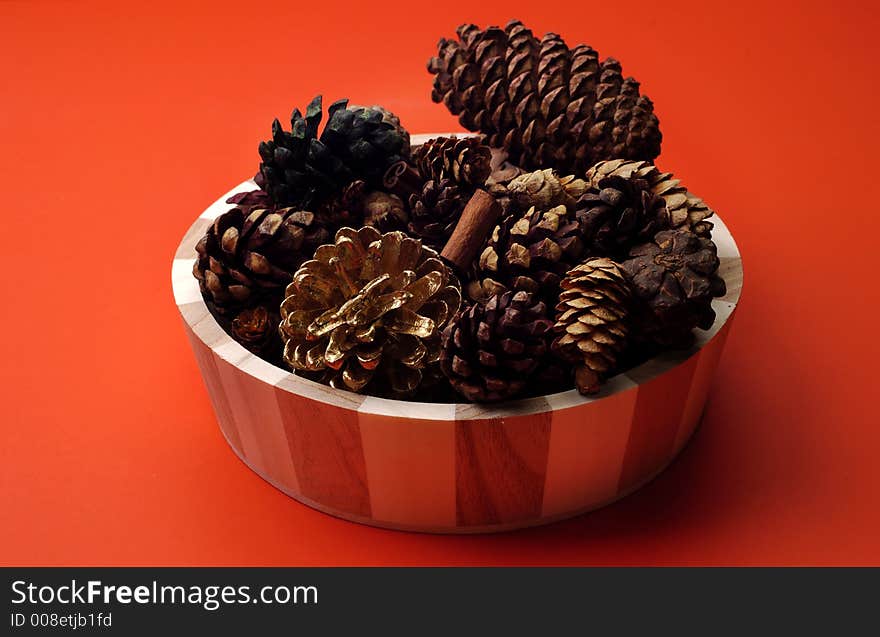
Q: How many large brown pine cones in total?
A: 1